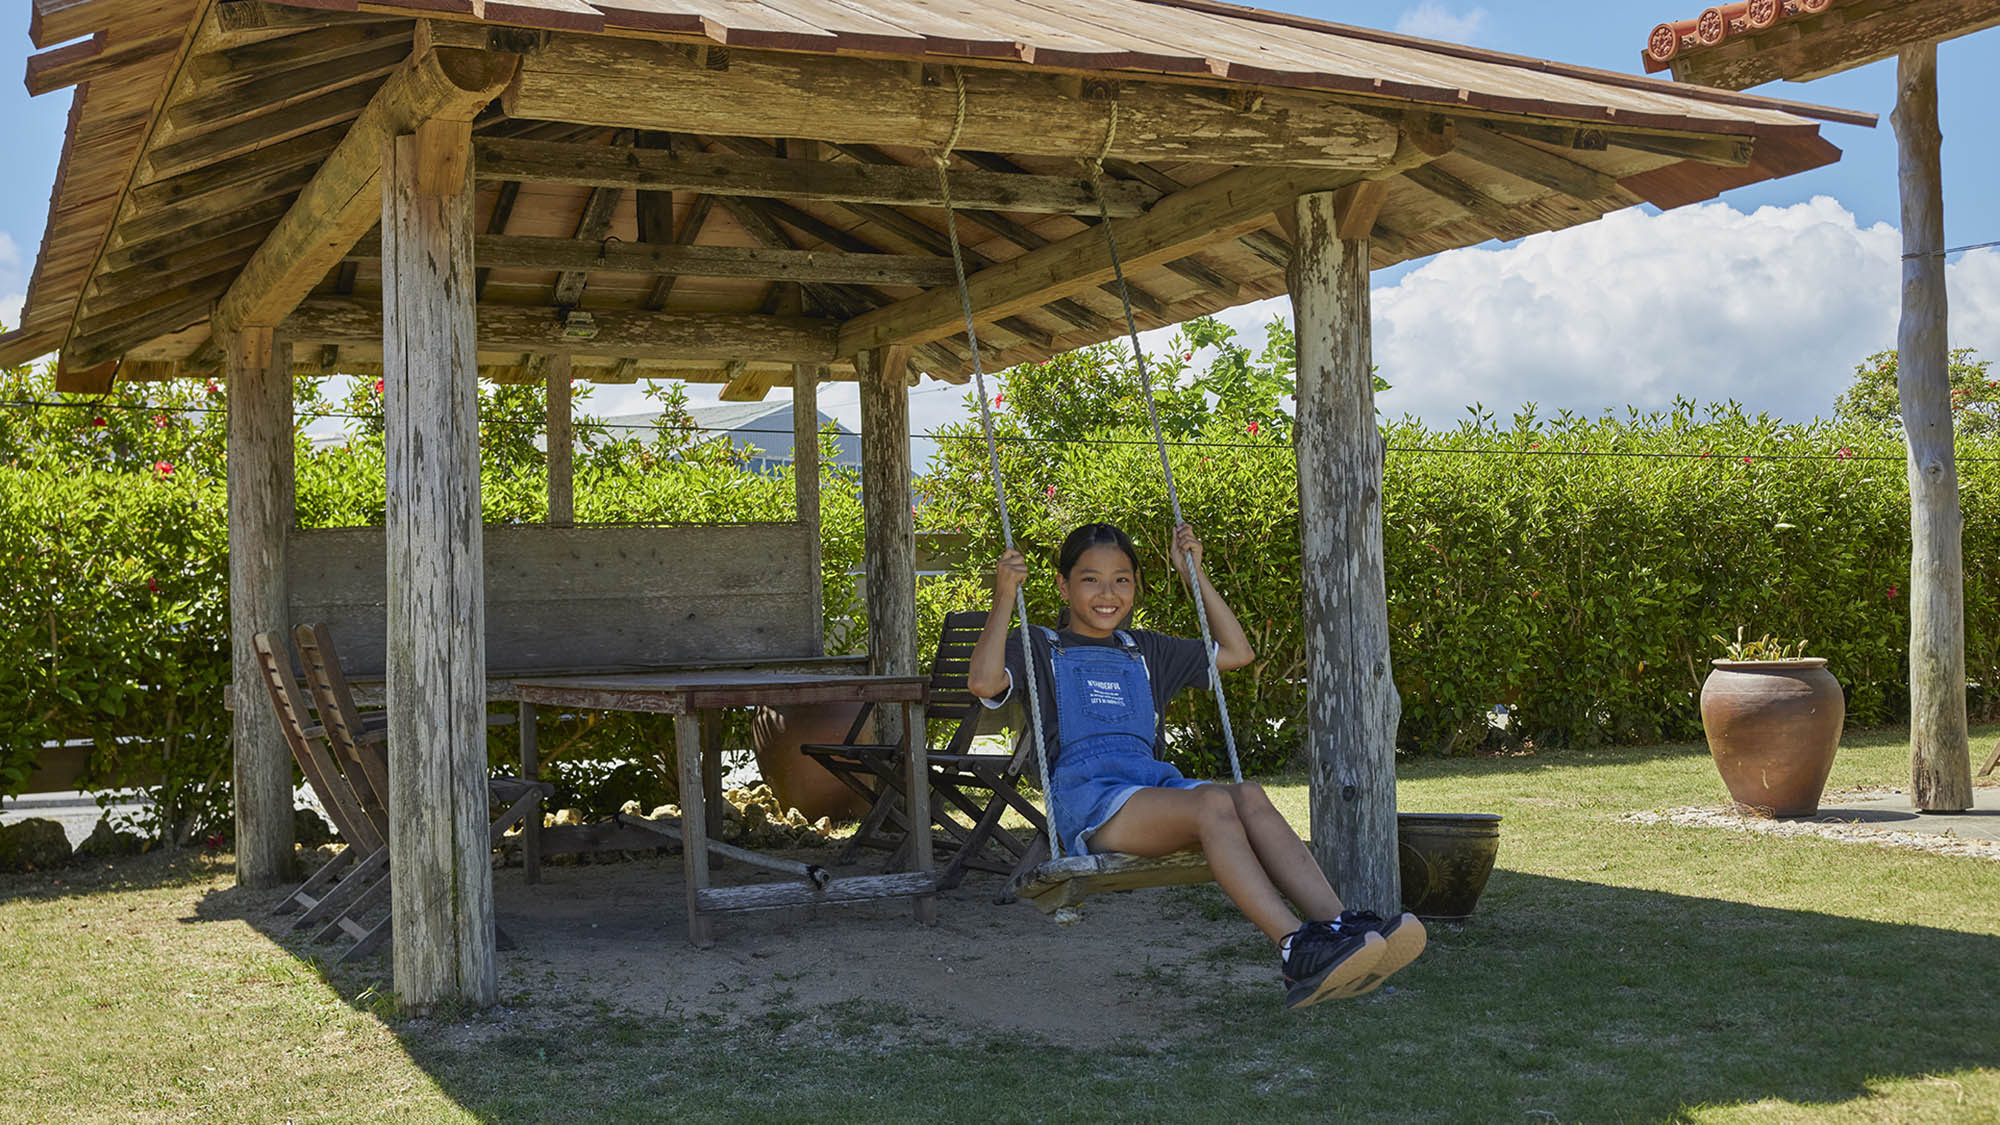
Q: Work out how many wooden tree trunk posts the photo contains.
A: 5